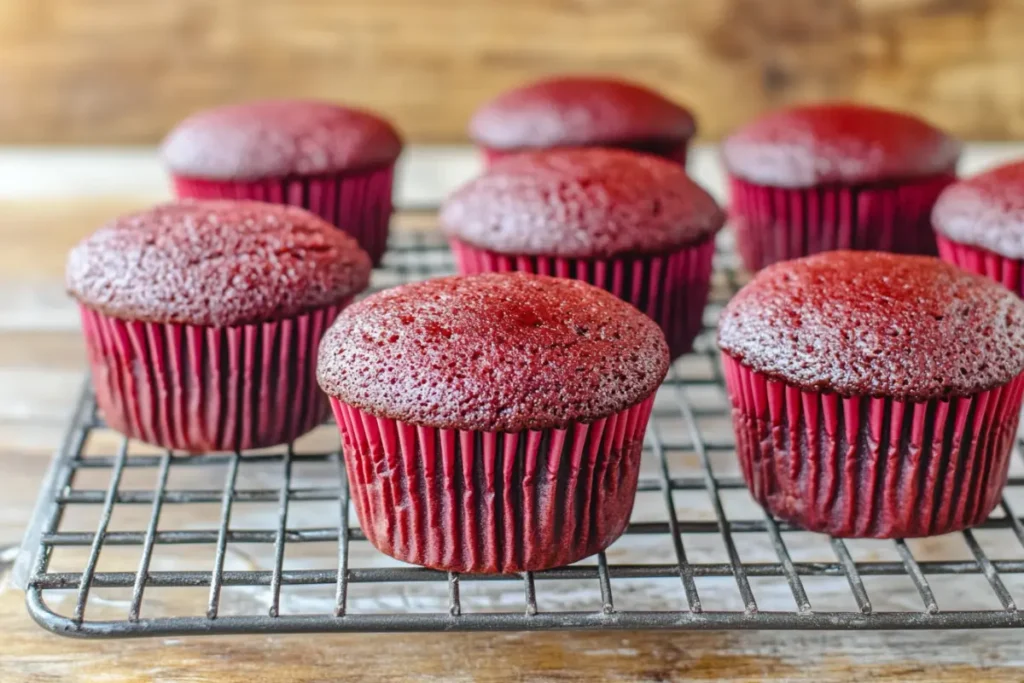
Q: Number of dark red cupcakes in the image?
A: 8